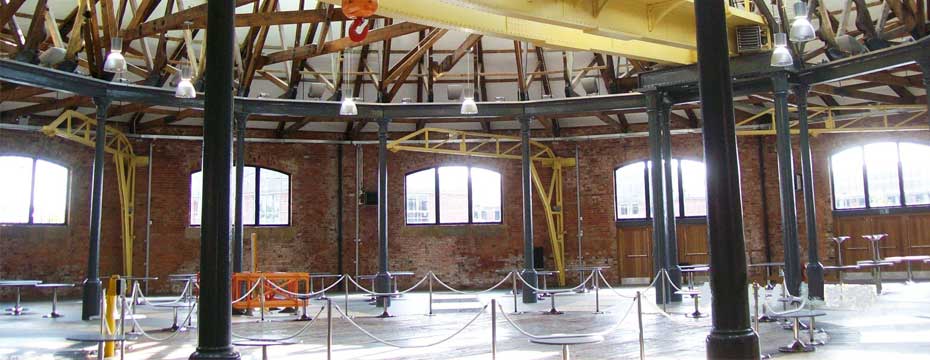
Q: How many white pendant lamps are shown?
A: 6